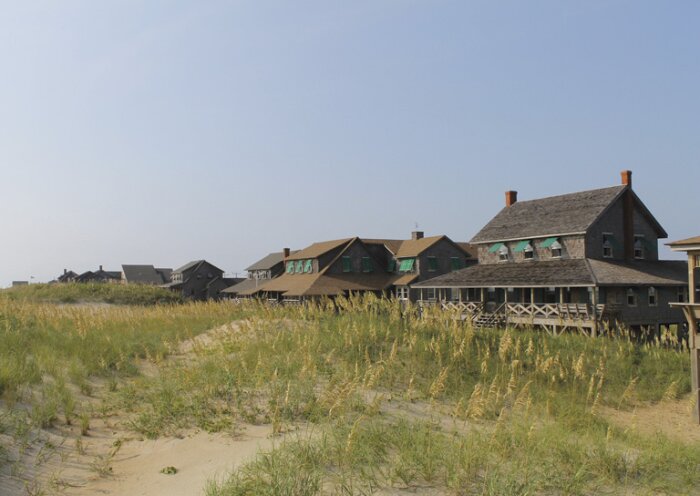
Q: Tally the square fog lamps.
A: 0